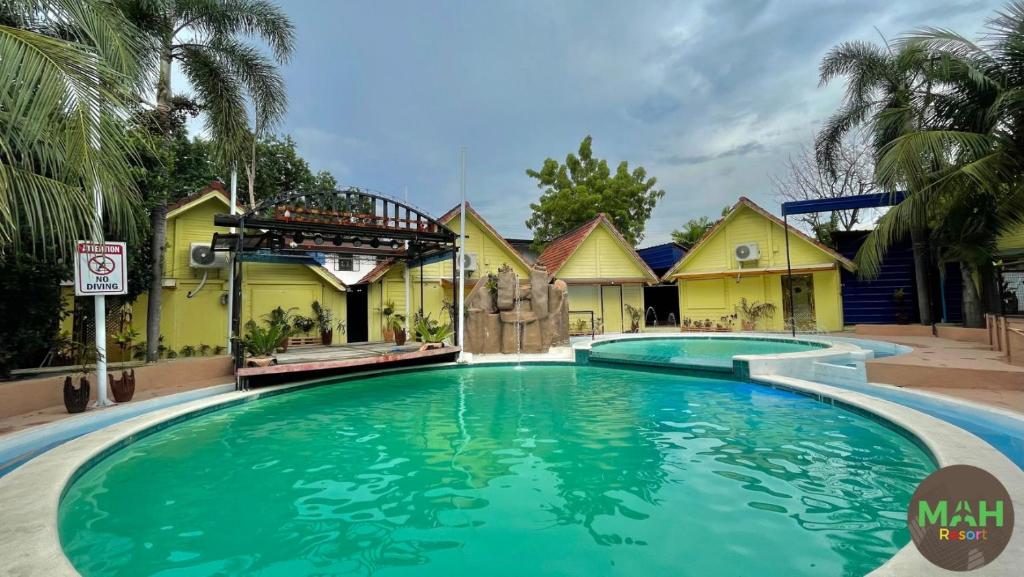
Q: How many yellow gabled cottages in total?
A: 4